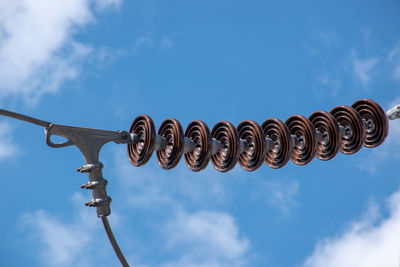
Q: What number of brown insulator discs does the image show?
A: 10